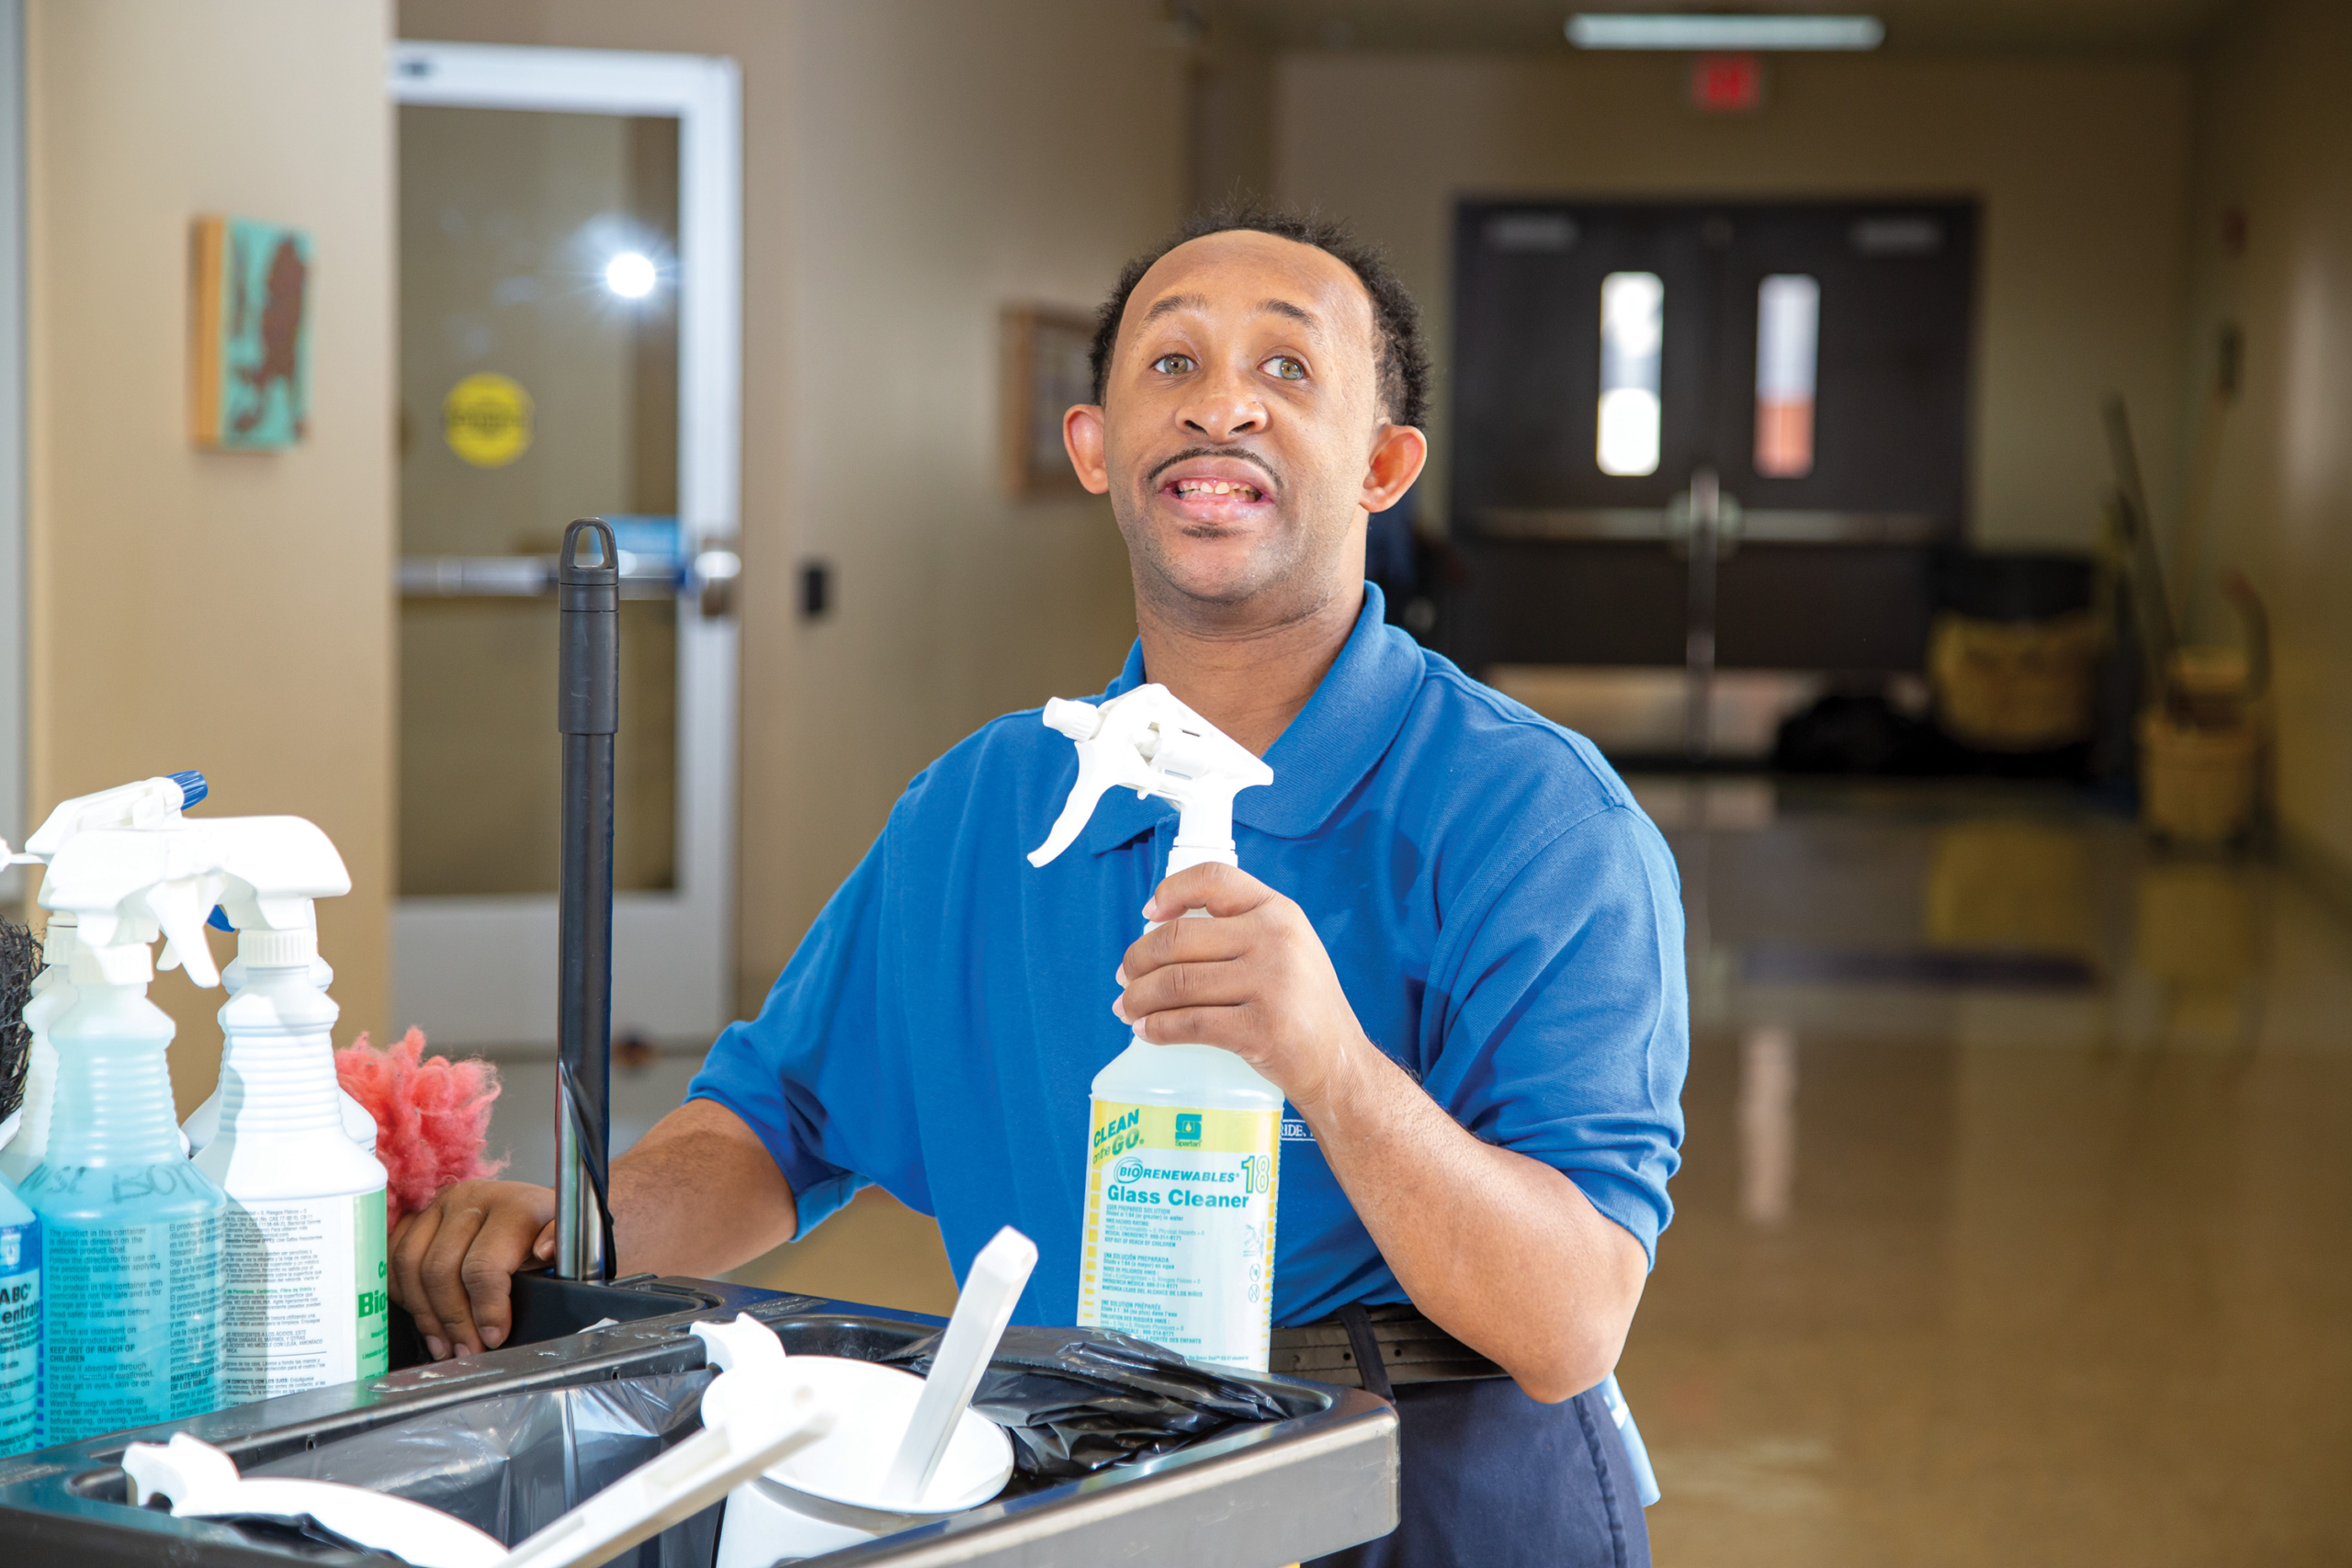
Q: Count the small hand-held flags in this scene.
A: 0